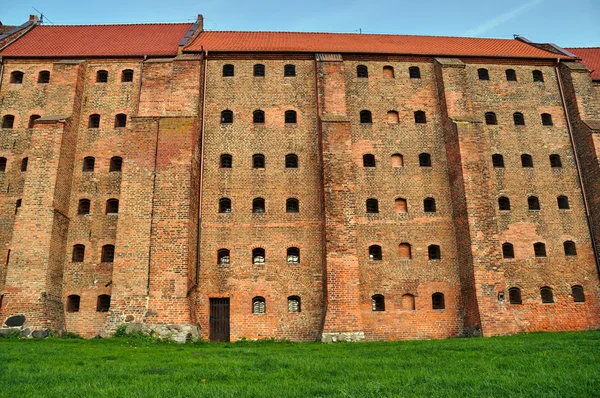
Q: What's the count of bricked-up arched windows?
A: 6